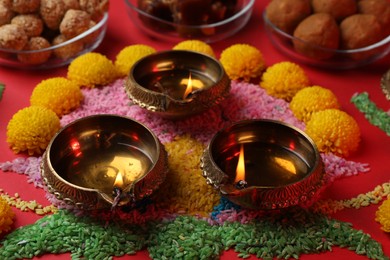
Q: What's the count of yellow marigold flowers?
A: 11